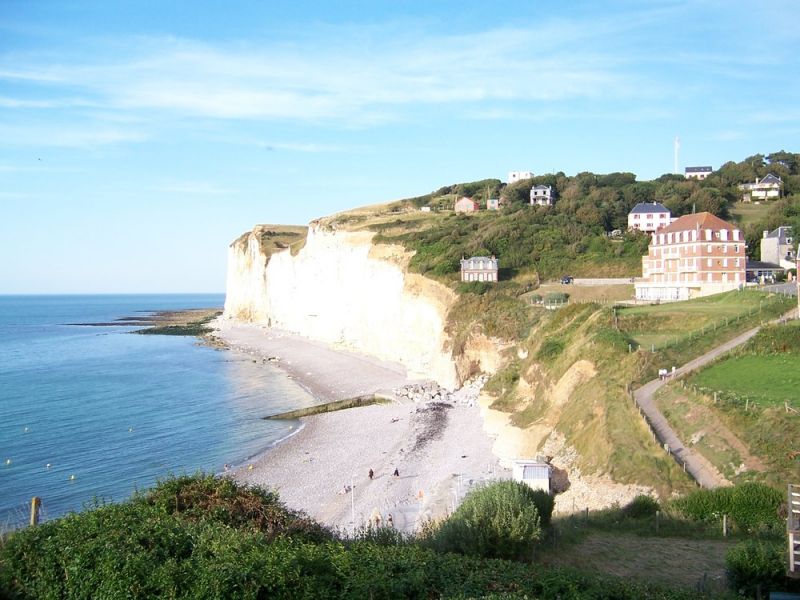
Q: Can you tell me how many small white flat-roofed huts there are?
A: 1